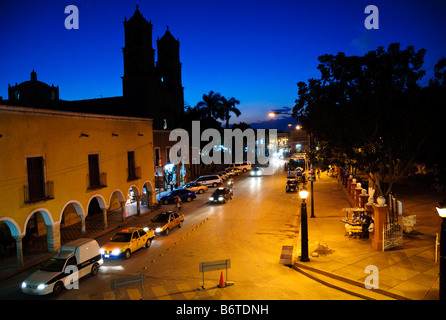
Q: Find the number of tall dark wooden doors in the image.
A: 3